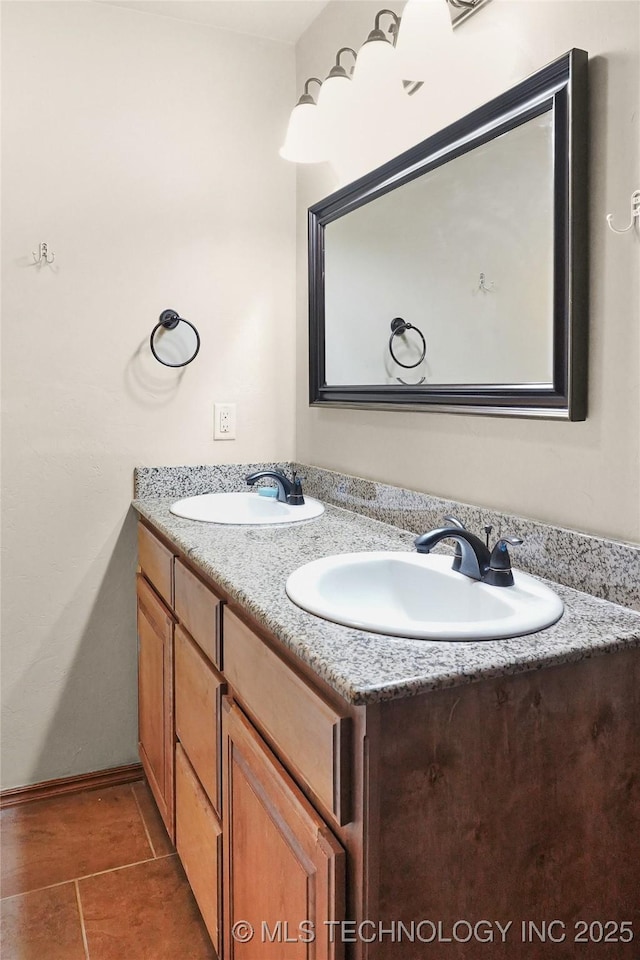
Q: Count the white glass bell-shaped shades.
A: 4